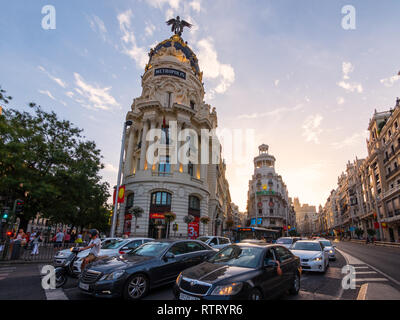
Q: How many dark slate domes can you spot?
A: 1